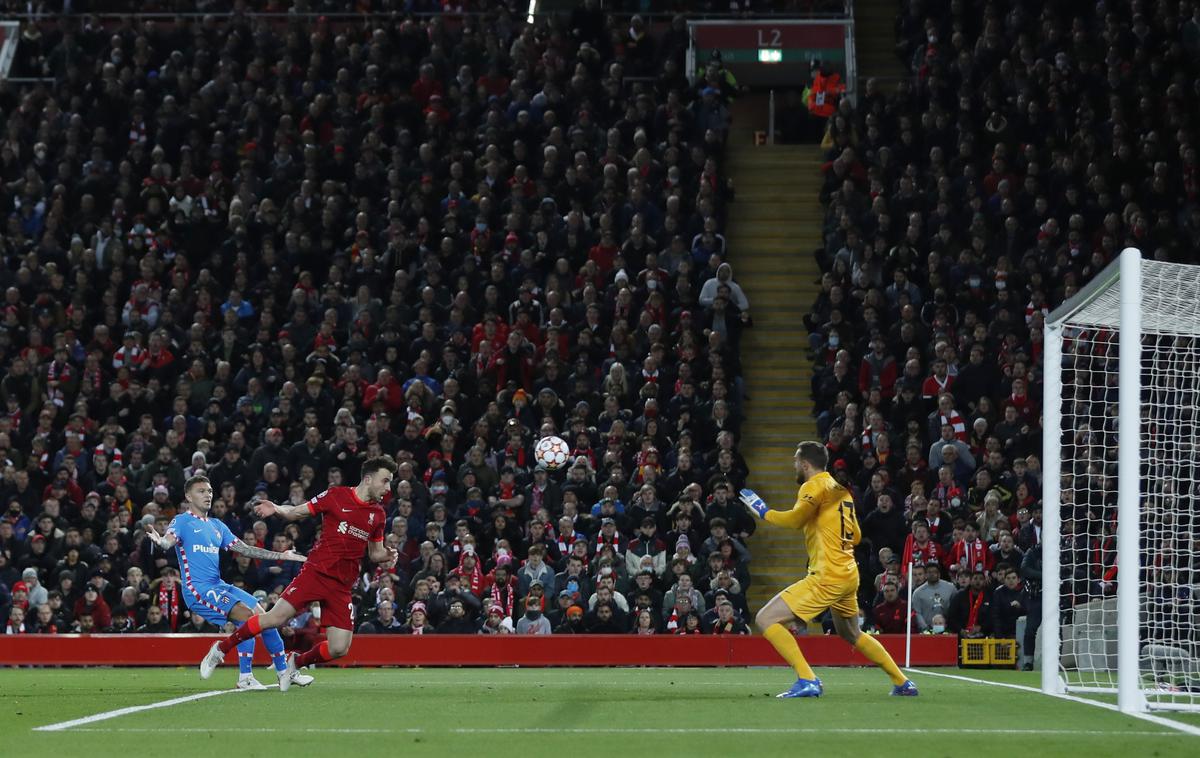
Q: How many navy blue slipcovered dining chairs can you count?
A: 0